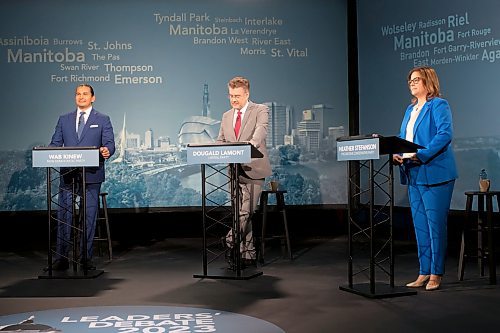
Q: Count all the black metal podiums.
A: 3